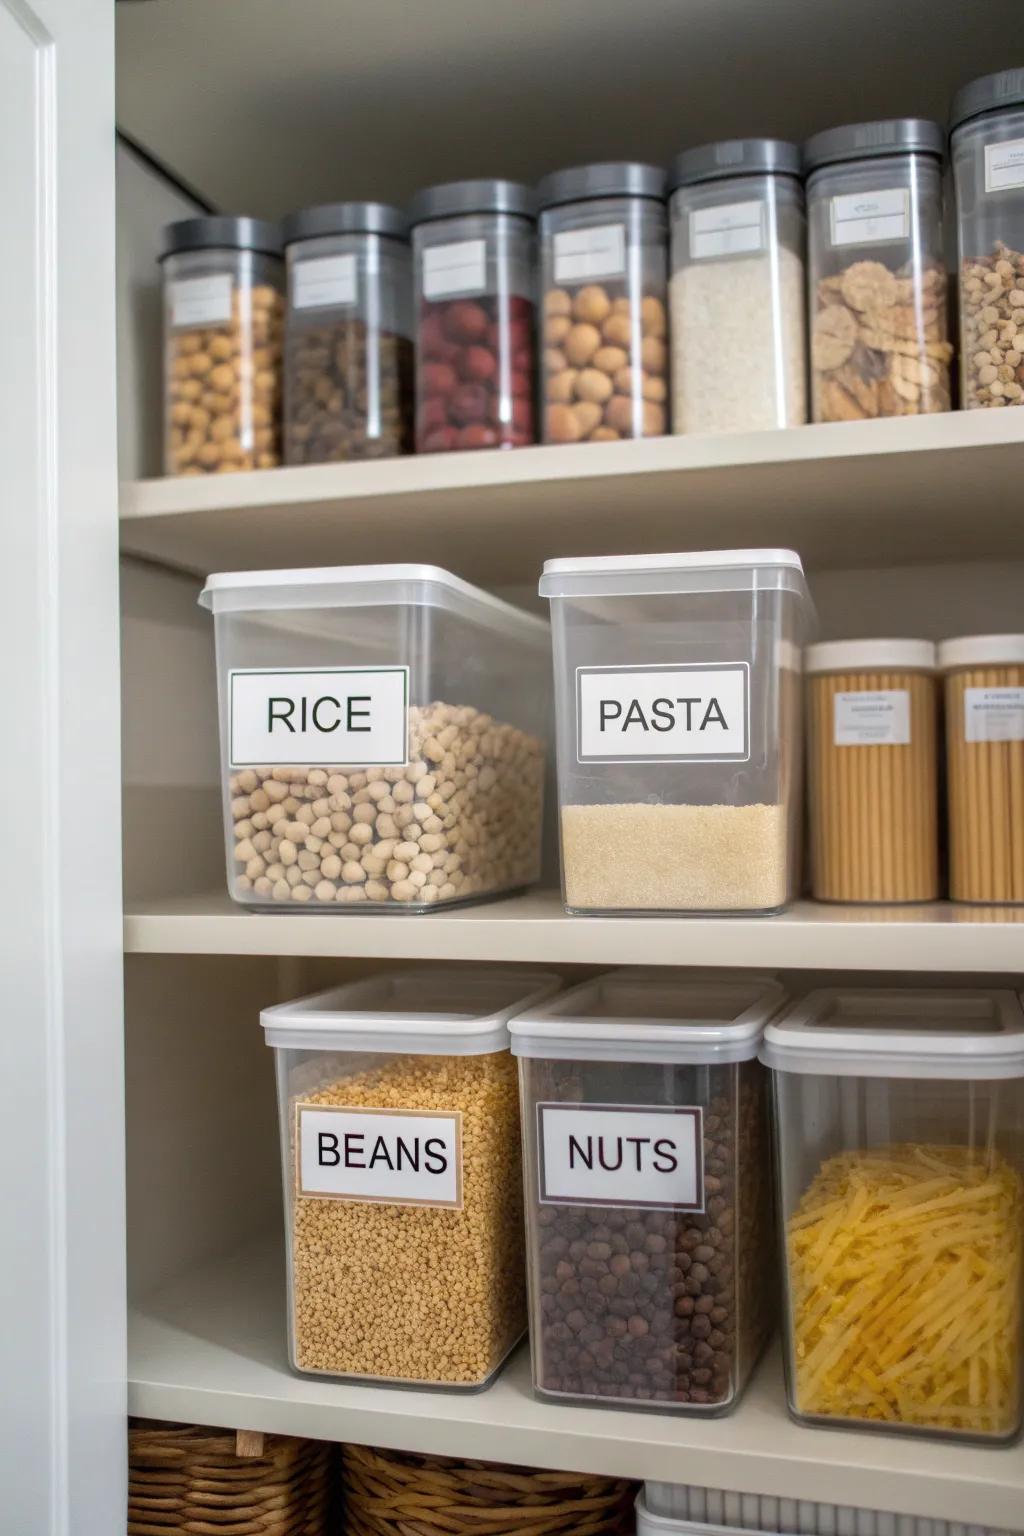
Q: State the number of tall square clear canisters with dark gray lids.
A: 7